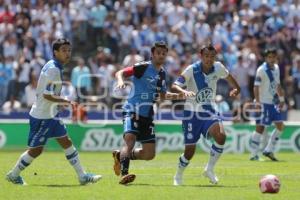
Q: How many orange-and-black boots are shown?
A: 2